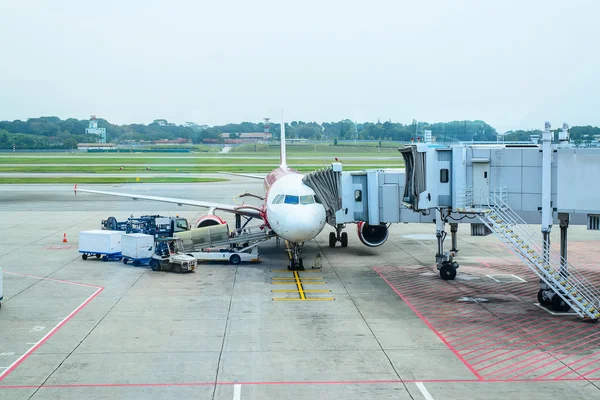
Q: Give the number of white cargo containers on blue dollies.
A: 2